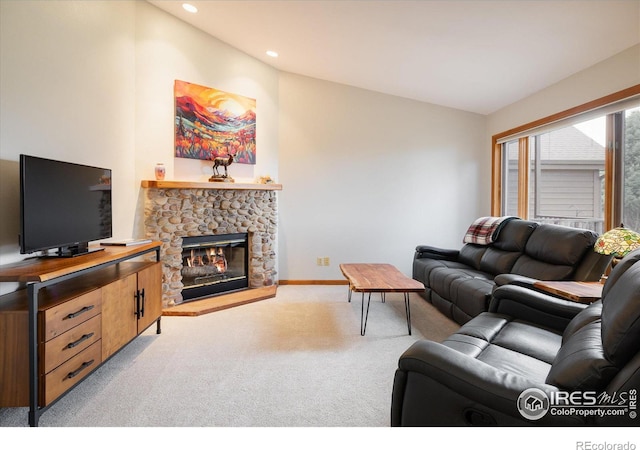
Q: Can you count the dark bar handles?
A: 5